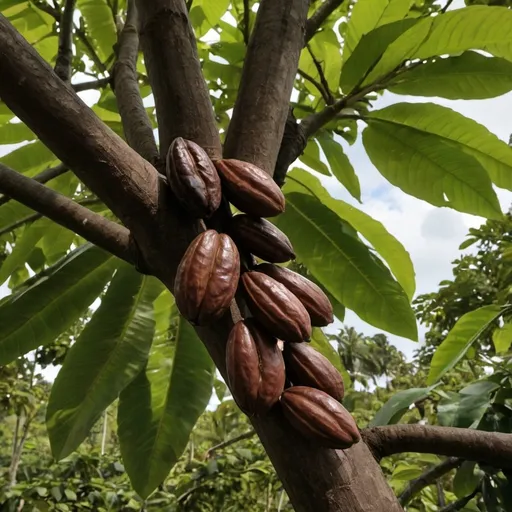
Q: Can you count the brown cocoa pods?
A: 9